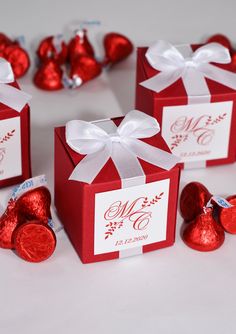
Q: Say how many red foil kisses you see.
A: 15